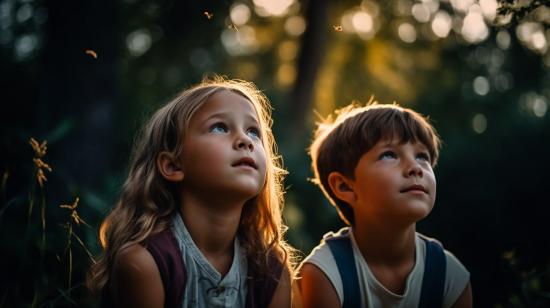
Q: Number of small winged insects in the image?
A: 4